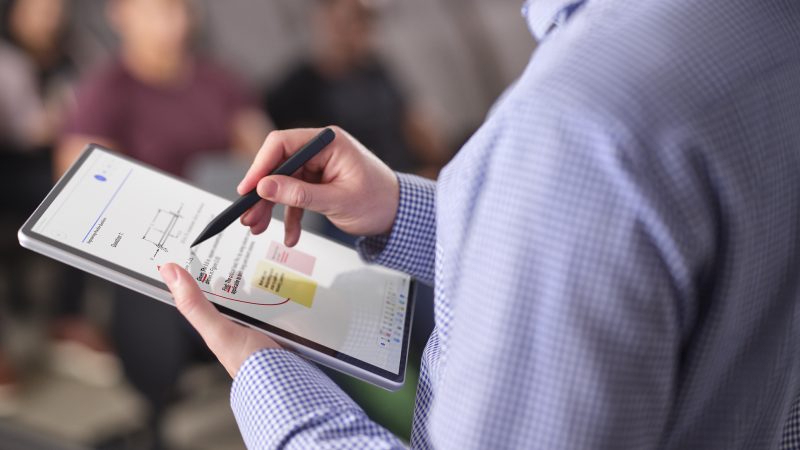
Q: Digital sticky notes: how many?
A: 2